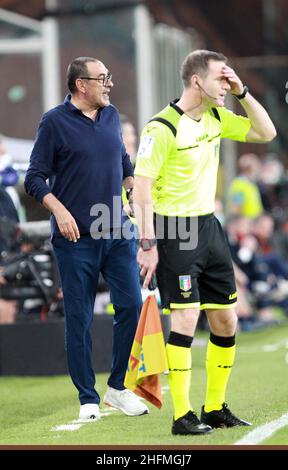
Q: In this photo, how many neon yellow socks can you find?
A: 2